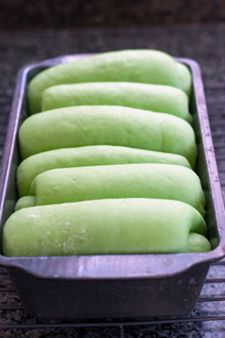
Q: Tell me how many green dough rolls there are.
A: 6